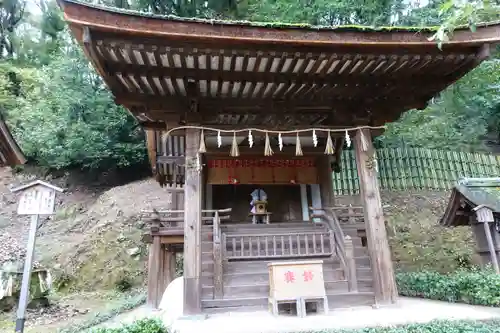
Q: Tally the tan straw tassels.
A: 6